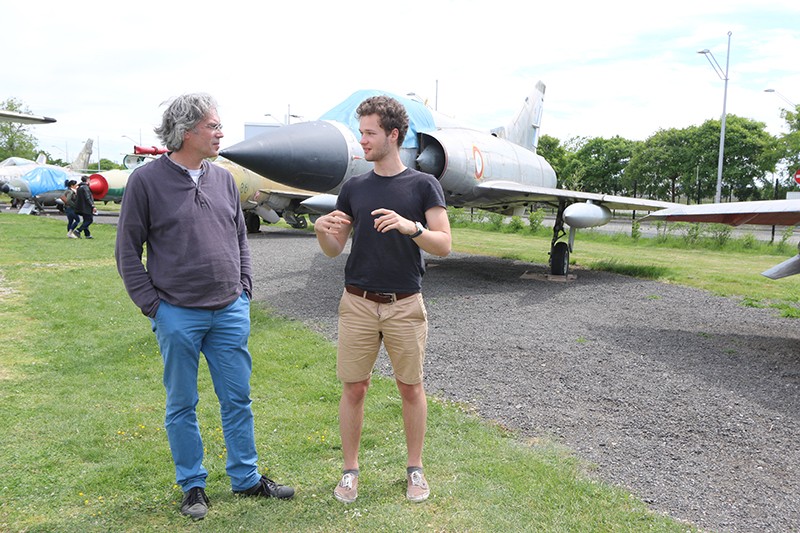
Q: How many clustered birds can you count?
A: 0